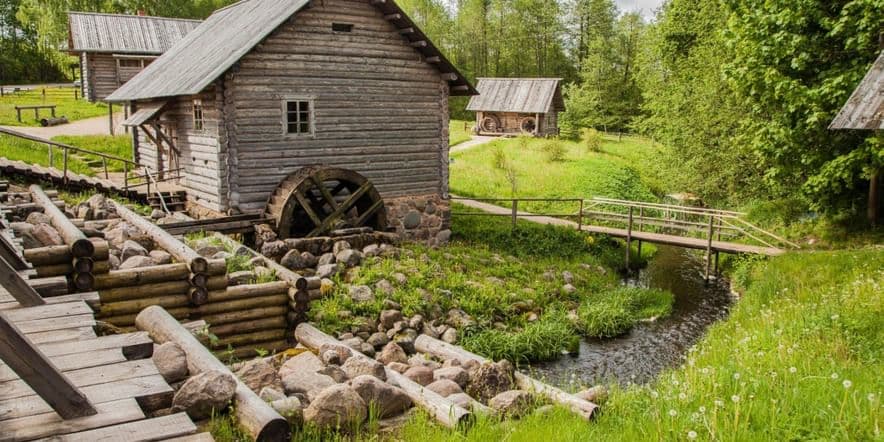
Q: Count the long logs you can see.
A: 6